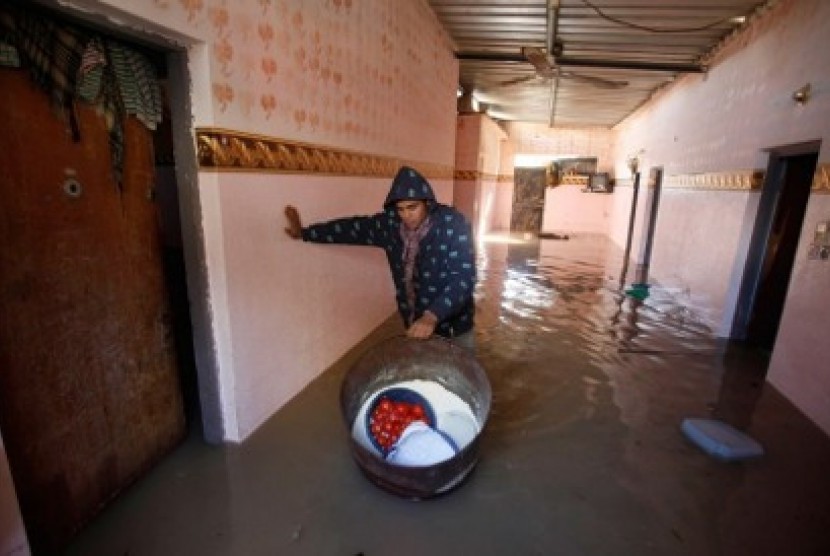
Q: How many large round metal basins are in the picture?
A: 1